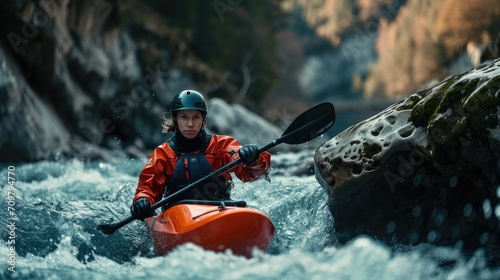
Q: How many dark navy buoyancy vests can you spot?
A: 1